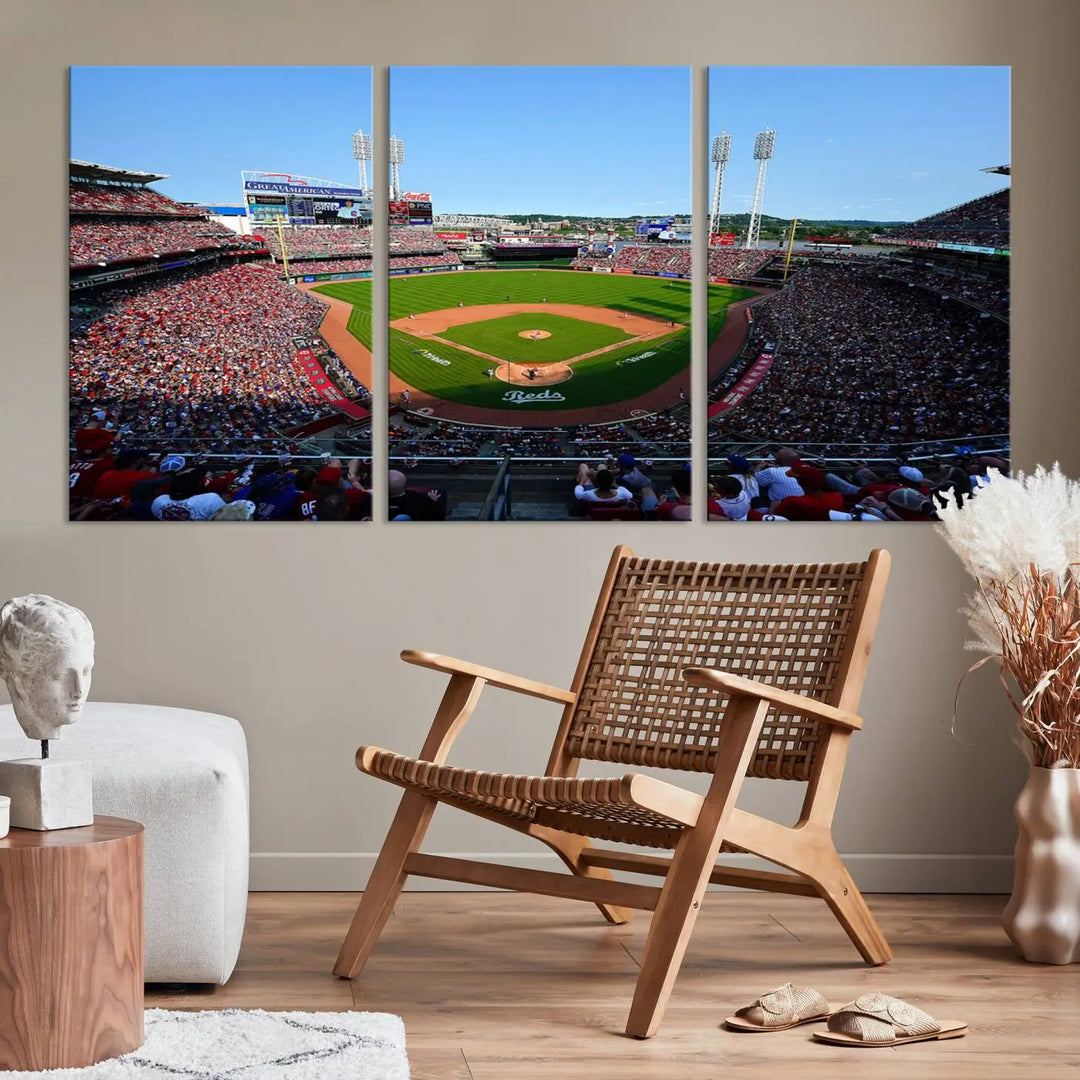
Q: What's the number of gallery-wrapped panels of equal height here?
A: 3